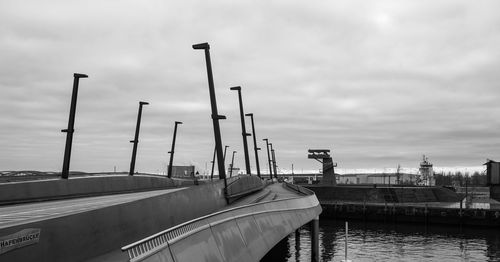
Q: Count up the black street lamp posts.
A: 12